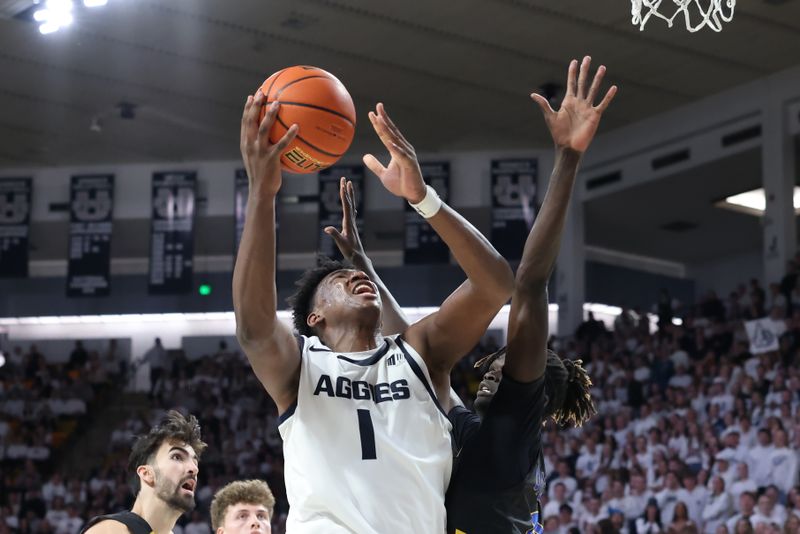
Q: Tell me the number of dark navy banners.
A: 7